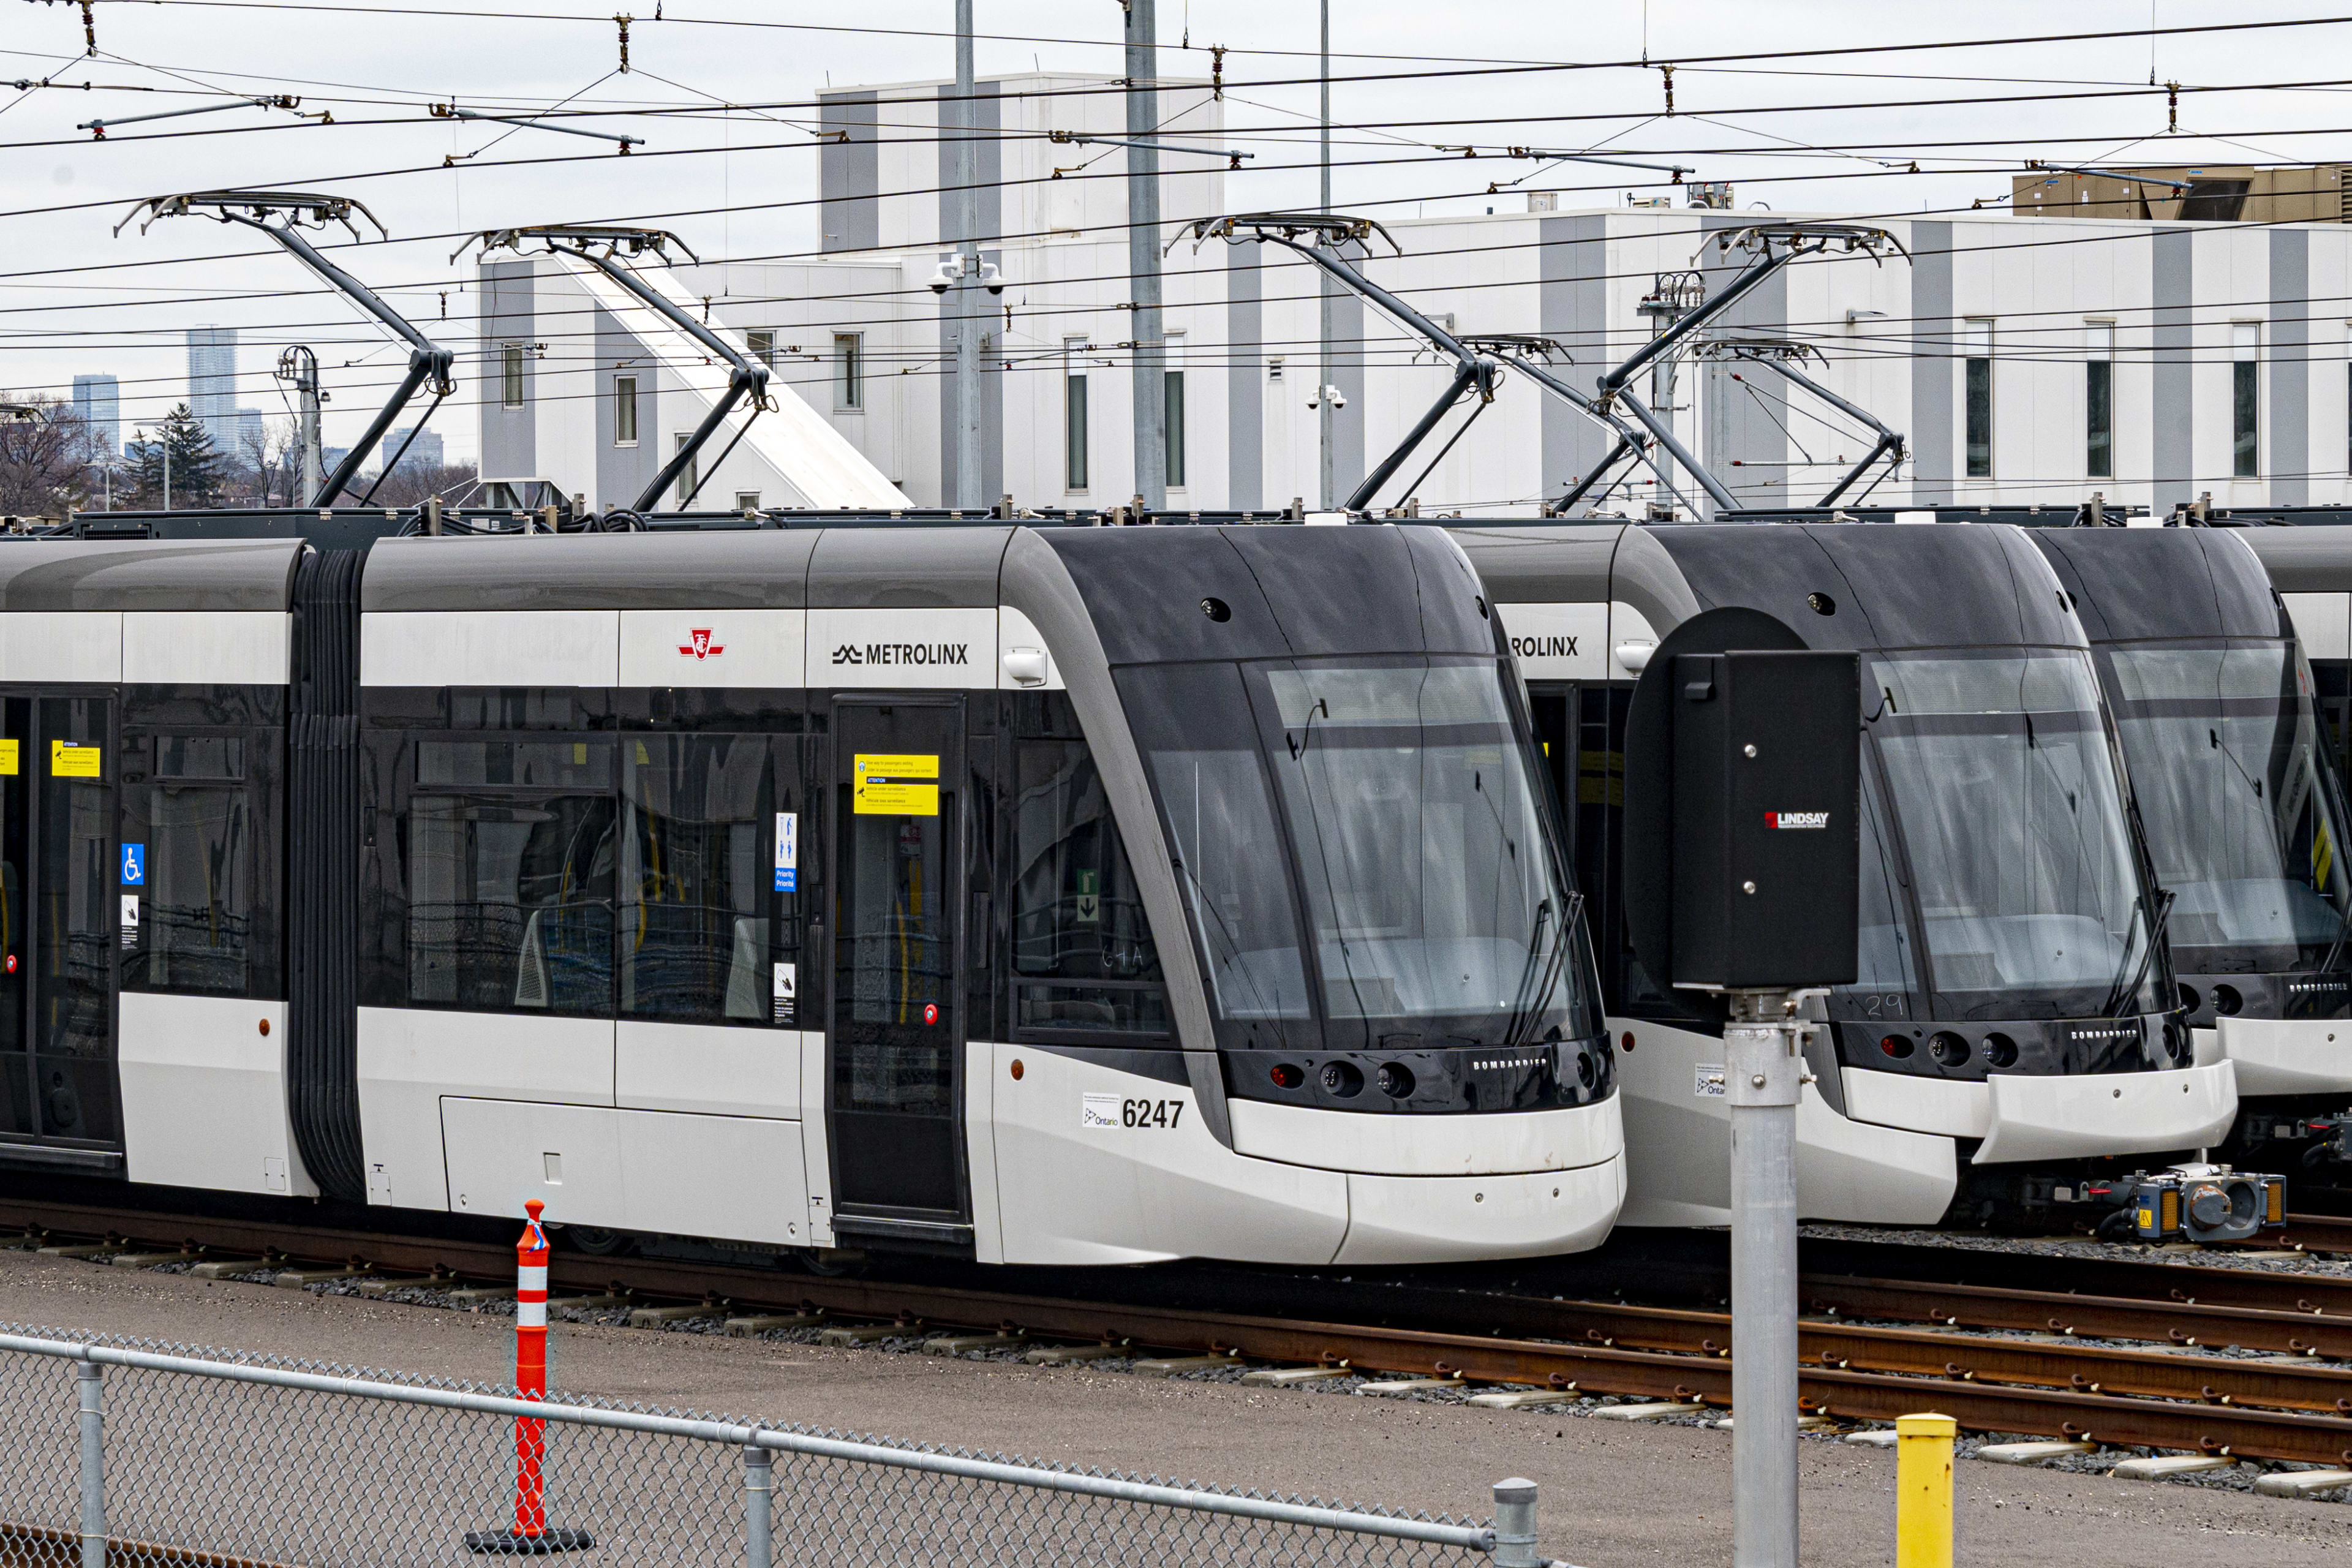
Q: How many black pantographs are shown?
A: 6